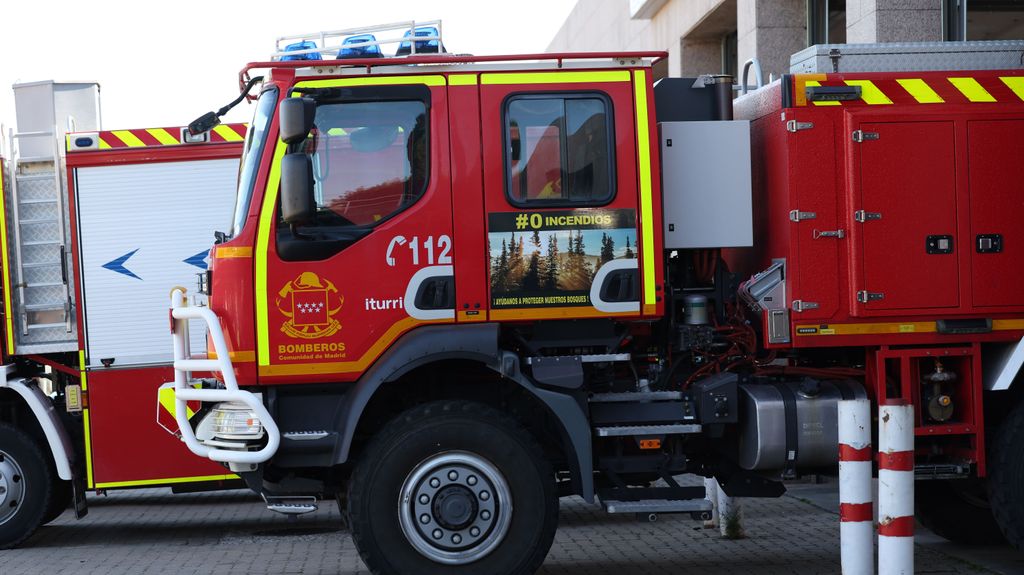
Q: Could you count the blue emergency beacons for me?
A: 3